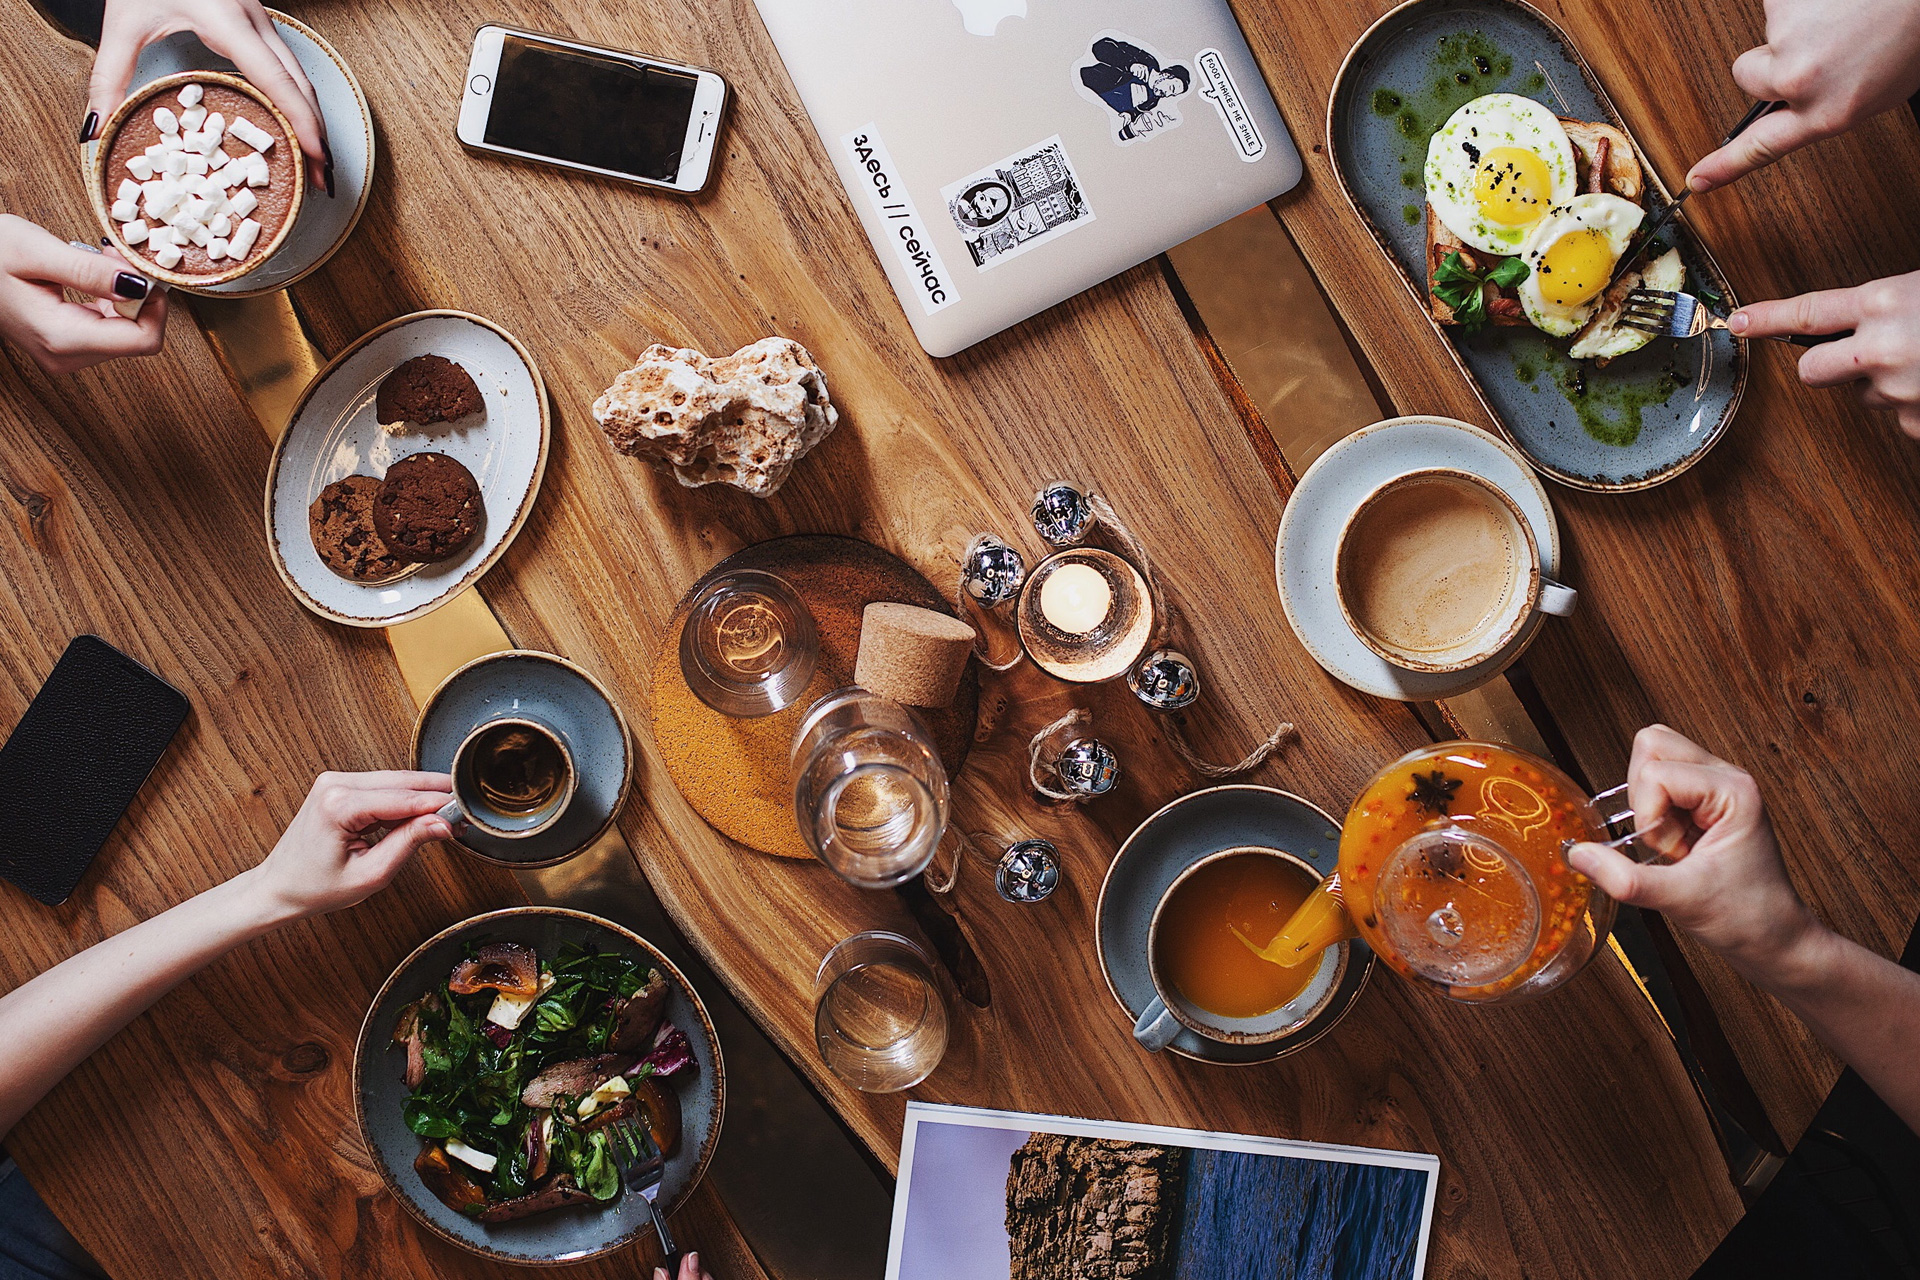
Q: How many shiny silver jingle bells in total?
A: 5